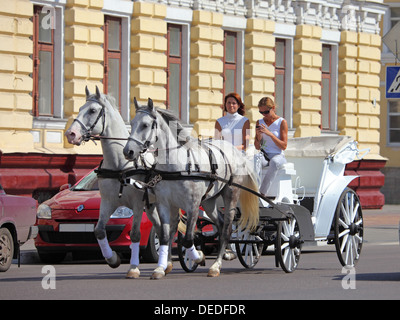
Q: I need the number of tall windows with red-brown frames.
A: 6